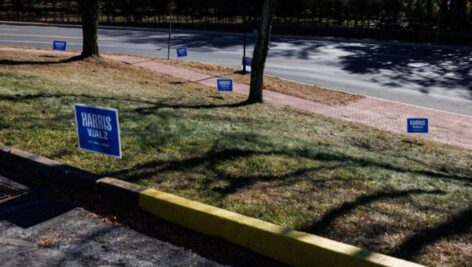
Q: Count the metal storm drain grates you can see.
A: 1